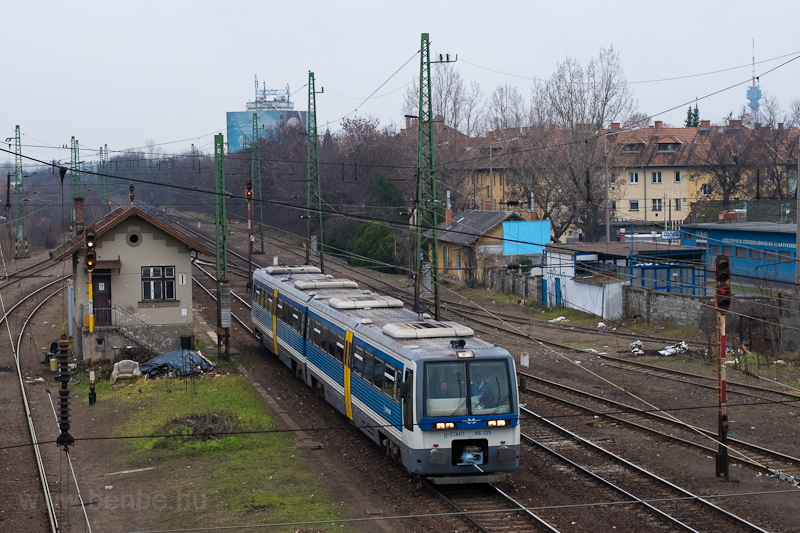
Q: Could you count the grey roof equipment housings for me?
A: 4